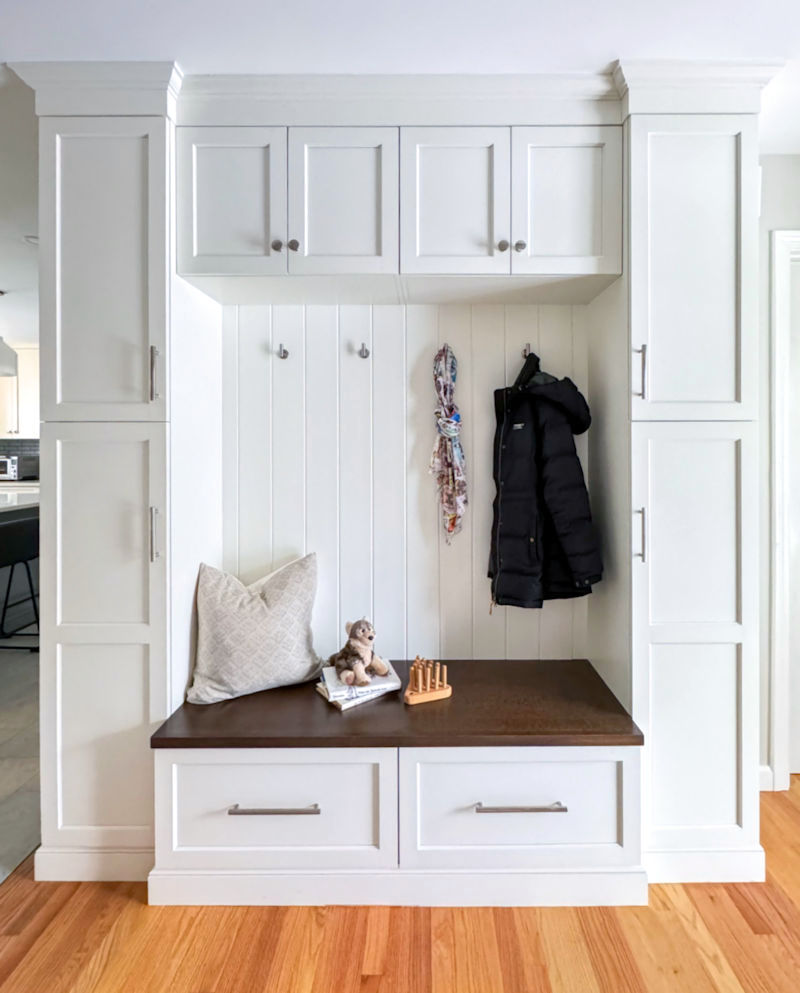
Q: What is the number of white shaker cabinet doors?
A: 8